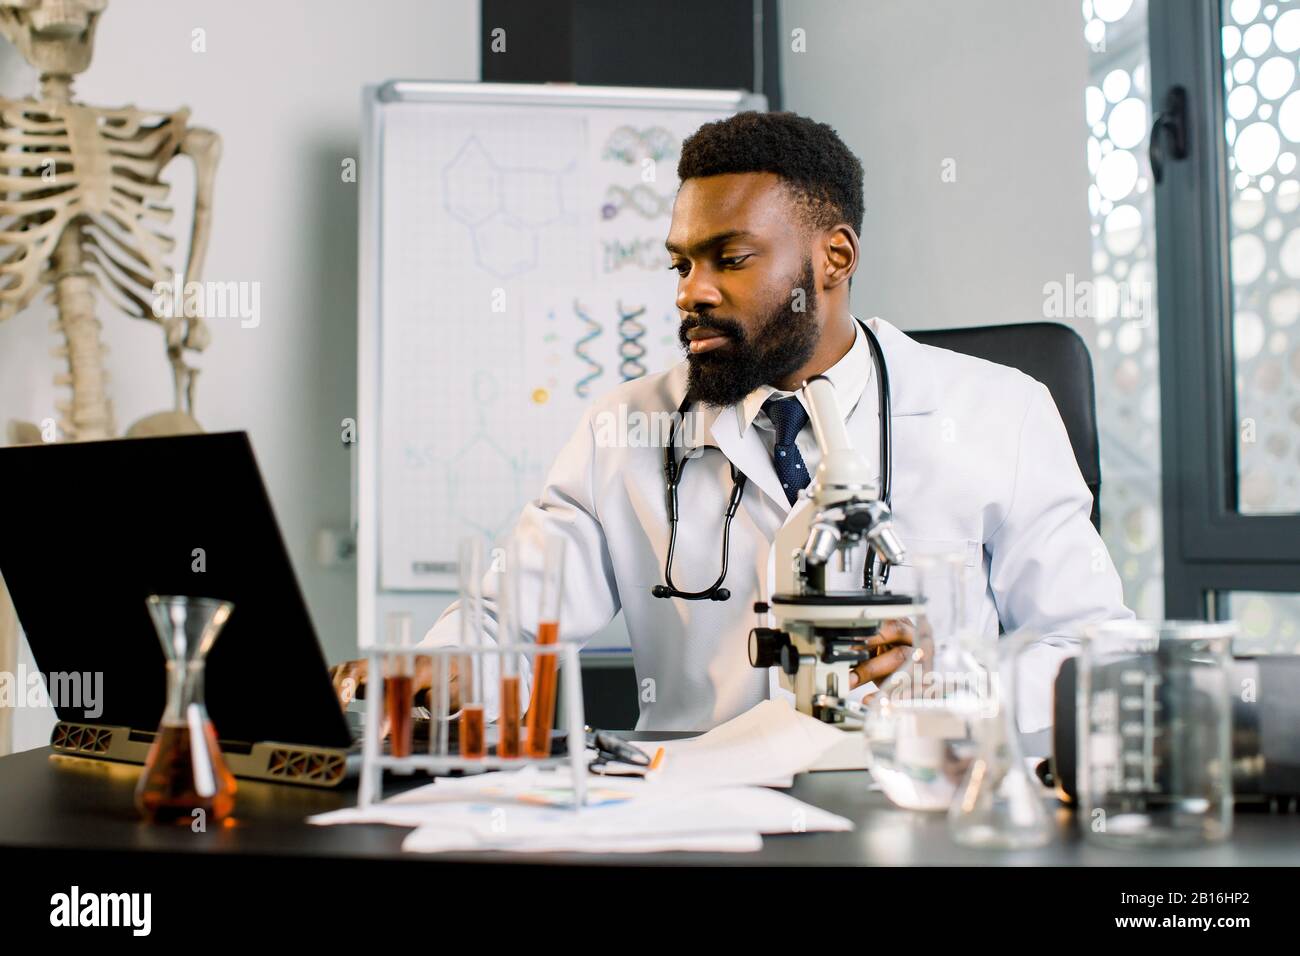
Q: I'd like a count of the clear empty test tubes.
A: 1